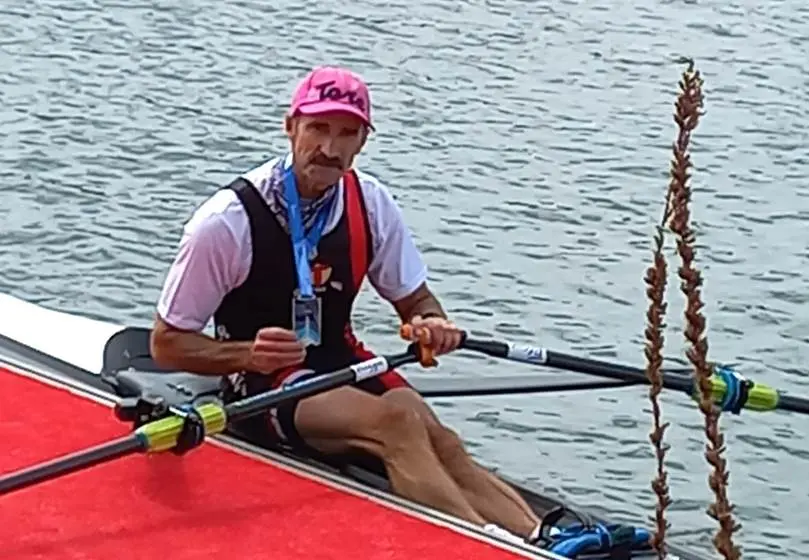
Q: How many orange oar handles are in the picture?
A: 2